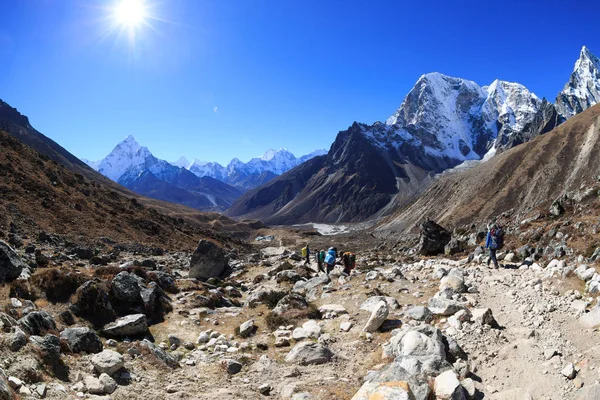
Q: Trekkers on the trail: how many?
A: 5